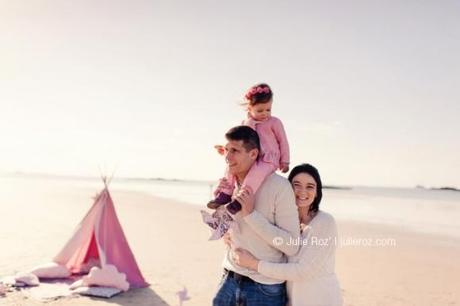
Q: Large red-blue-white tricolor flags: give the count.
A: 0